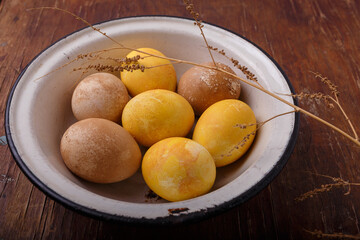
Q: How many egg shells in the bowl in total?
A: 7